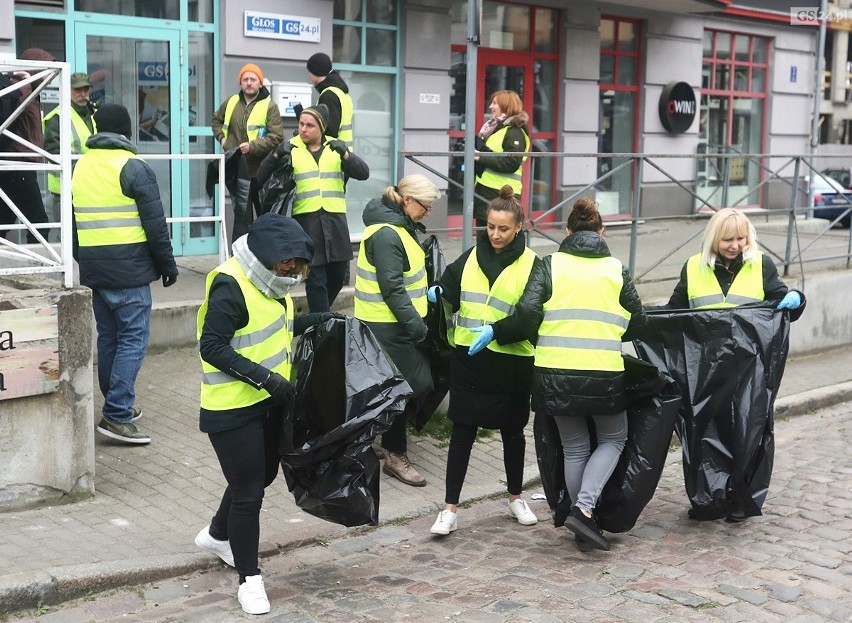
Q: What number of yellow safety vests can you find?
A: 11